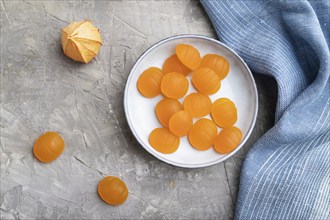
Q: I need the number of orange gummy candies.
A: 15